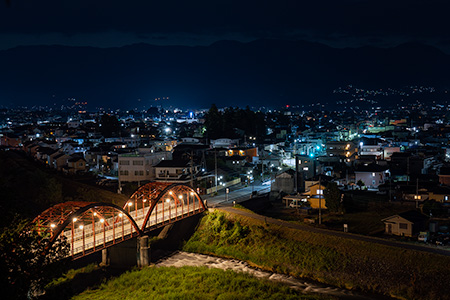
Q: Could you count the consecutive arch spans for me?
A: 2